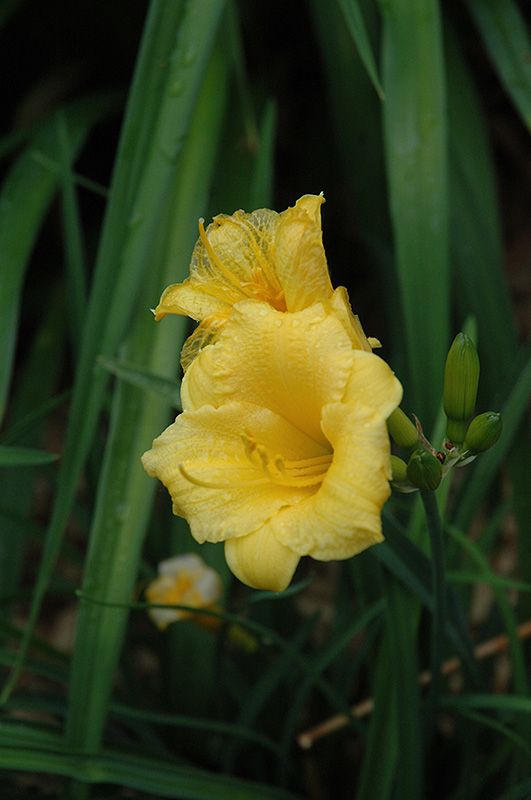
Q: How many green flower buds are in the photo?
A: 5